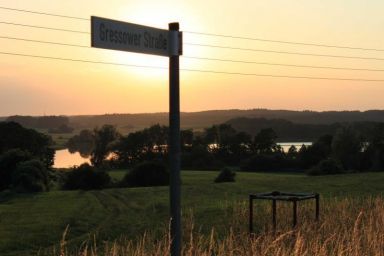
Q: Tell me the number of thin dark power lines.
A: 4